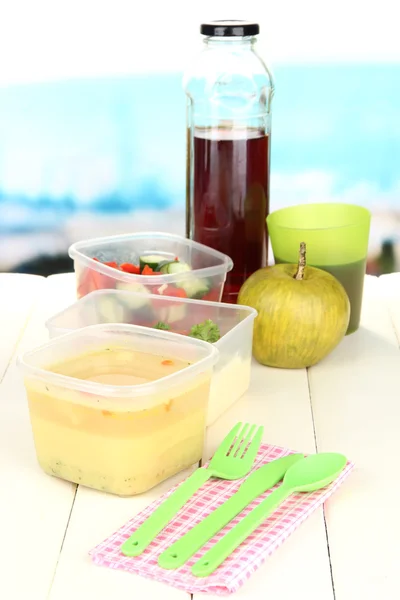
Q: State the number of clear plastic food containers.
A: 3